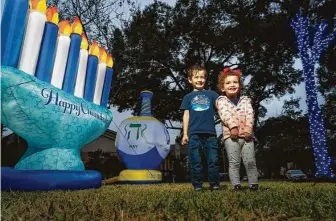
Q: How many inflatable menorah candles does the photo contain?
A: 9